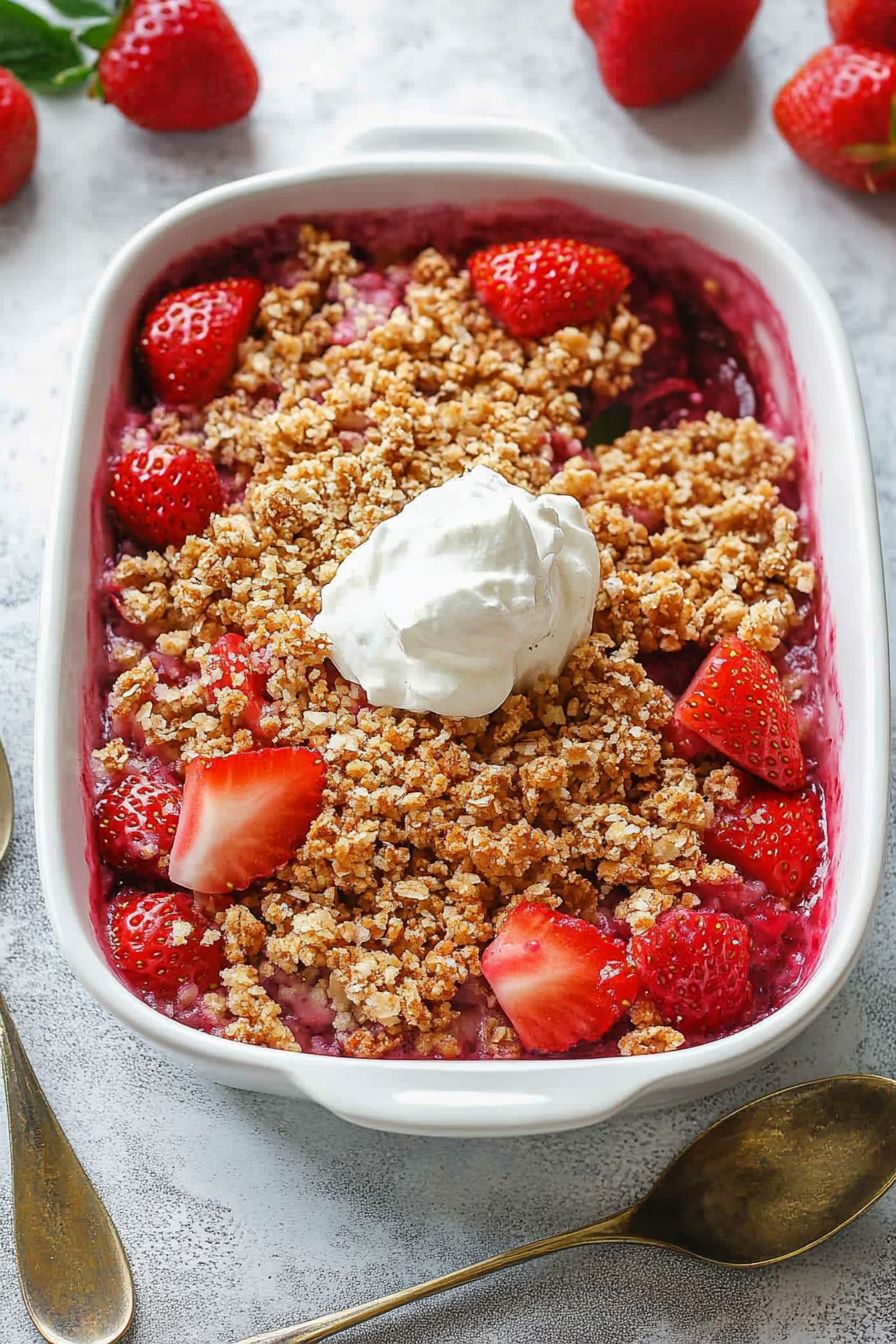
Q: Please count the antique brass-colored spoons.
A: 2